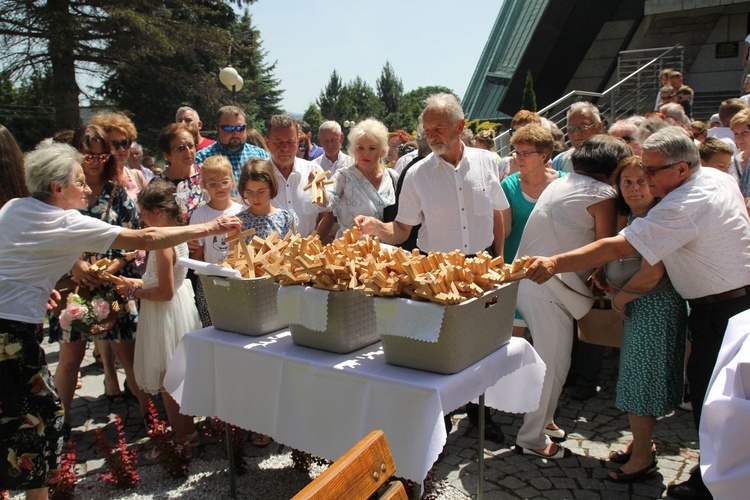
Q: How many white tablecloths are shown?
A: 2